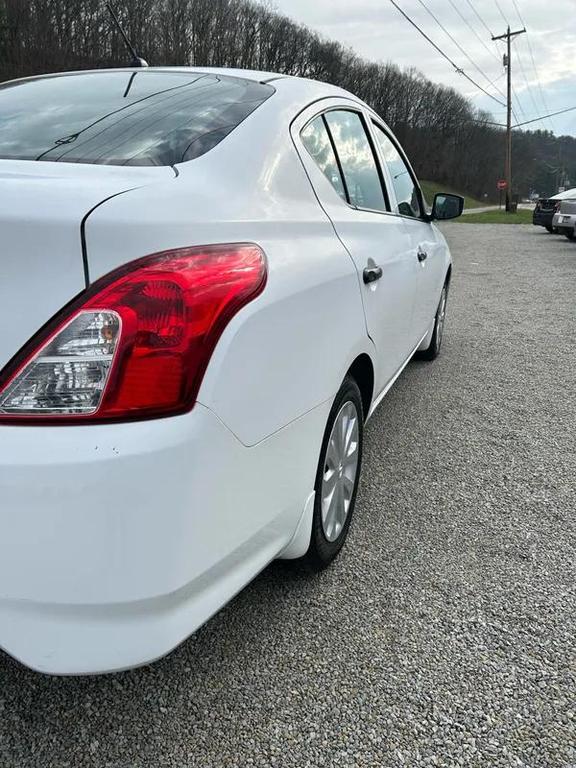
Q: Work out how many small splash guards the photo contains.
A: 2